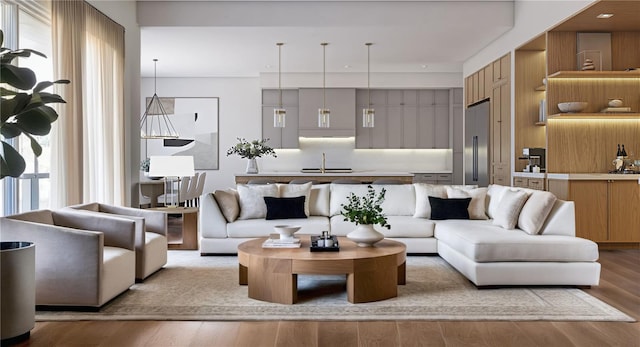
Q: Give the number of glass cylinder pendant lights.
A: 3